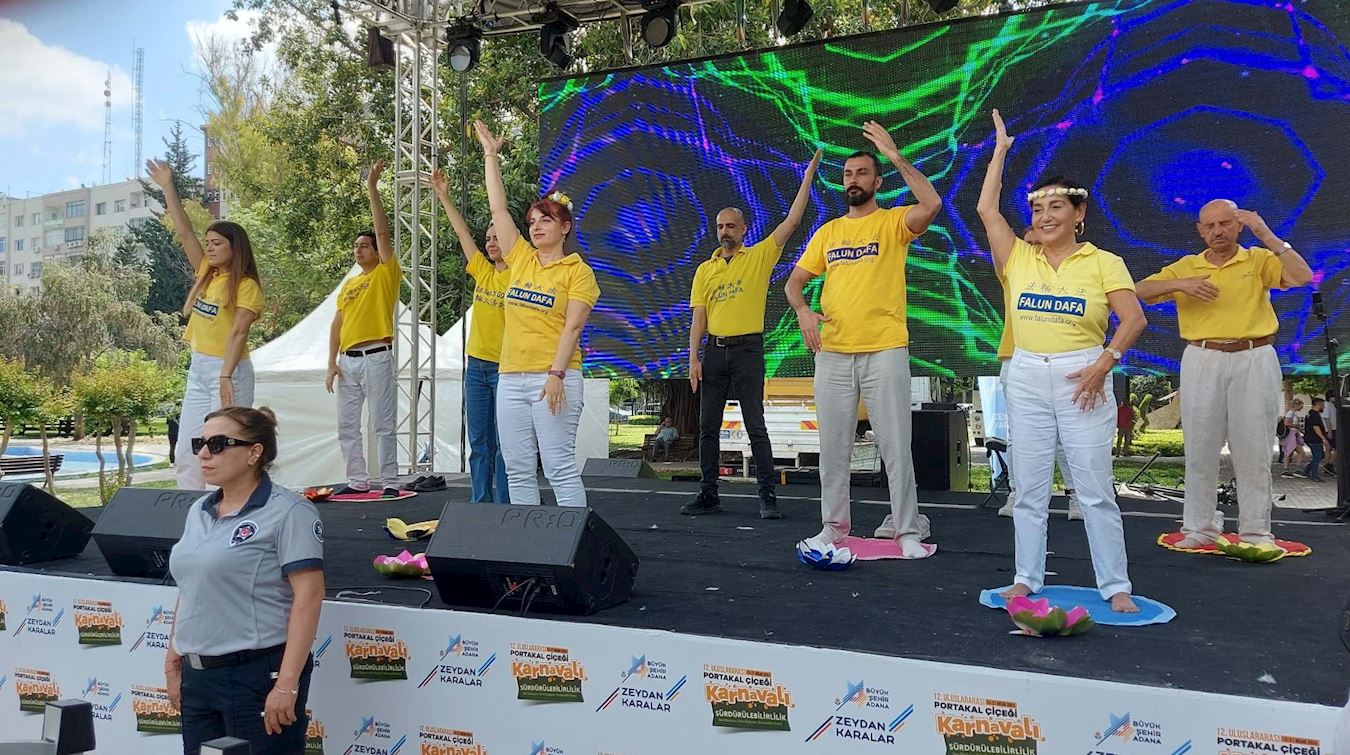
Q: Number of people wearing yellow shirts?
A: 9